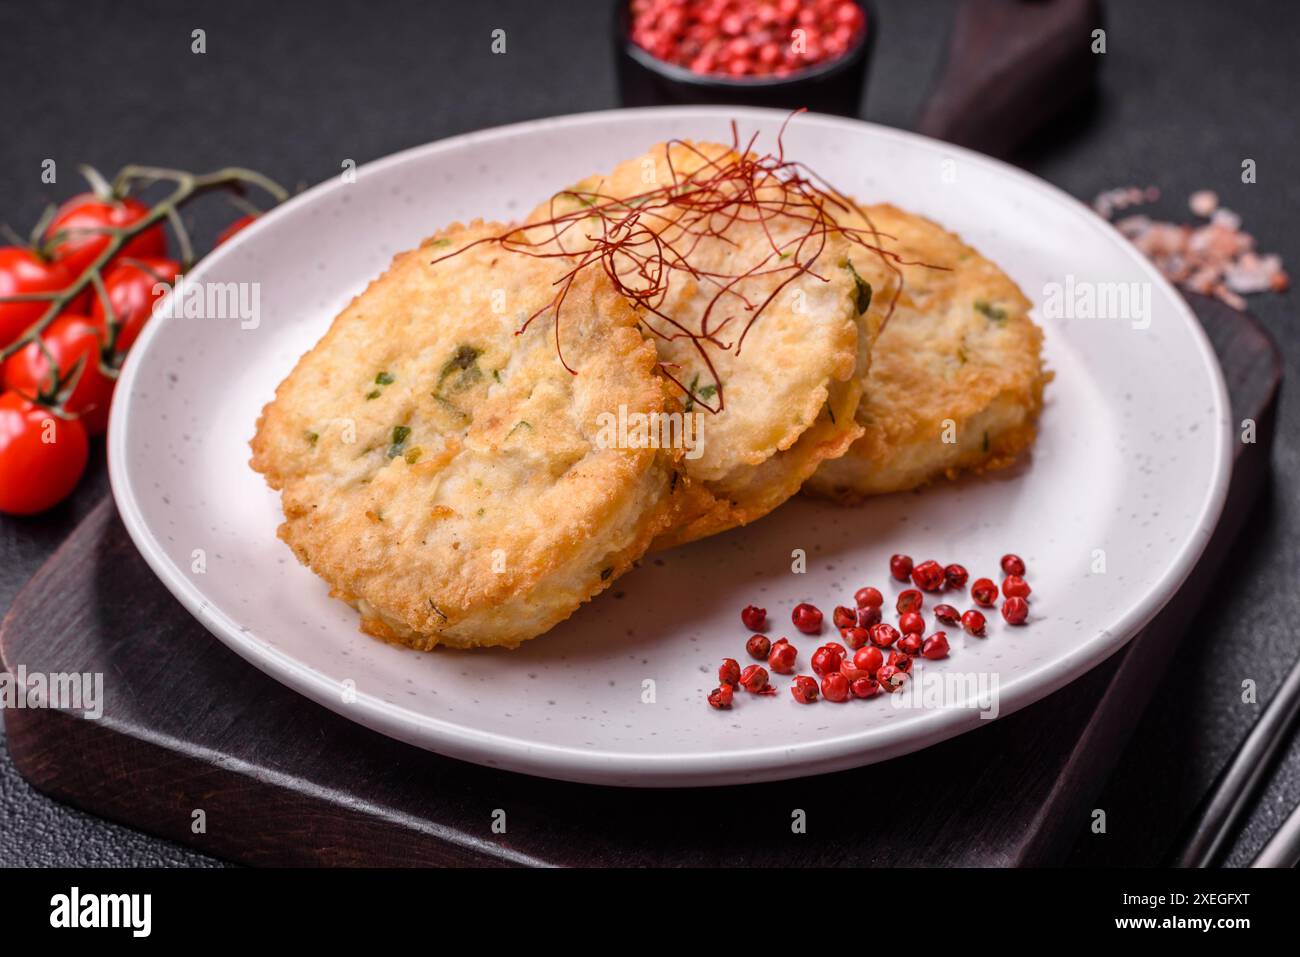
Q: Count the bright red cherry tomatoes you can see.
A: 6